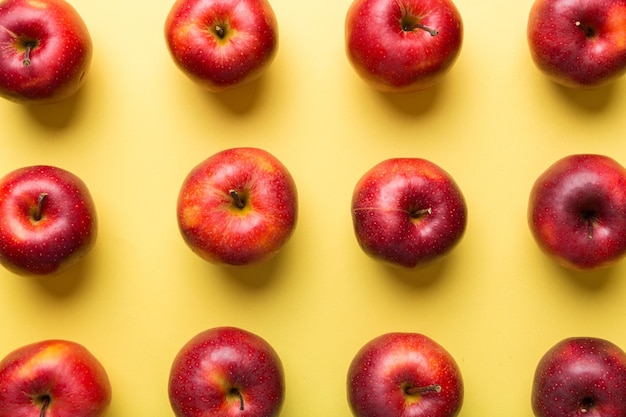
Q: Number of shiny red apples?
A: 12